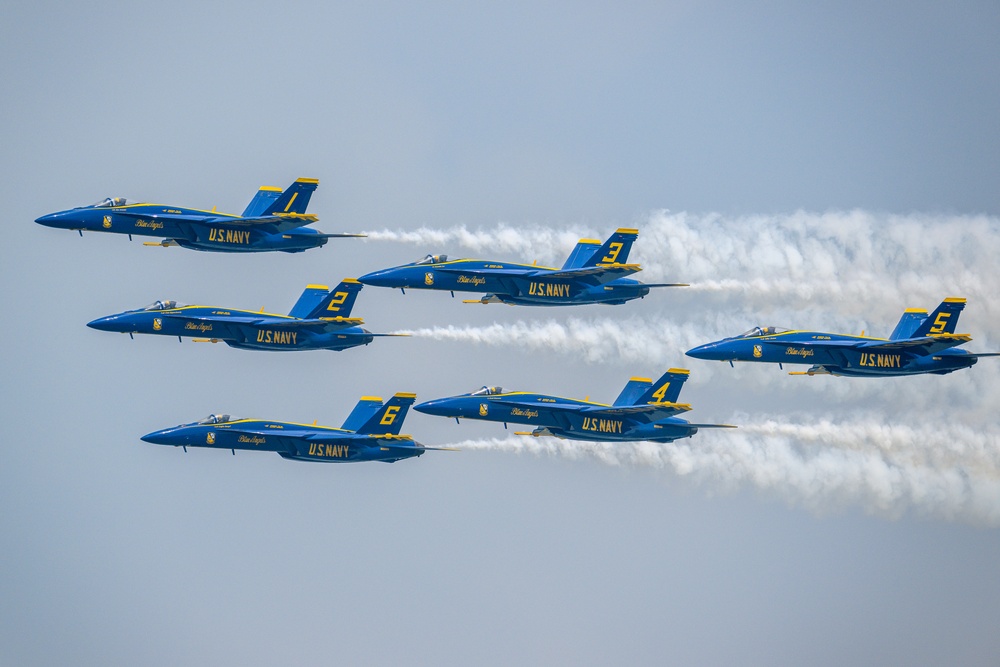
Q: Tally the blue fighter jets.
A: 6